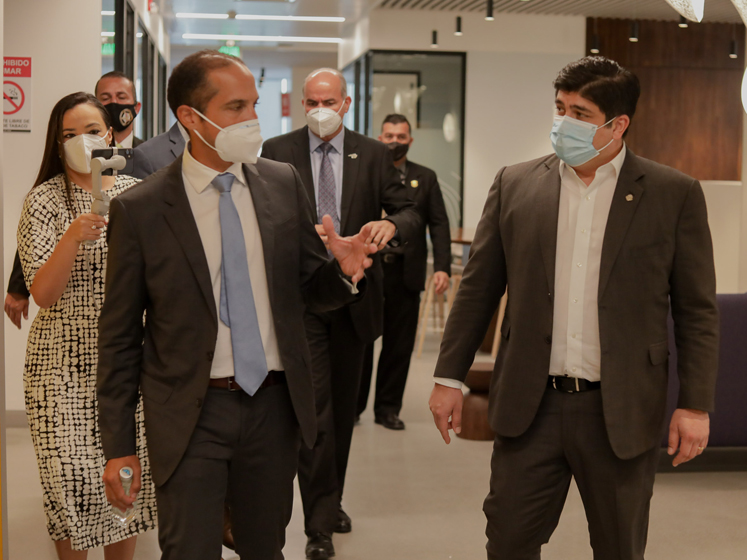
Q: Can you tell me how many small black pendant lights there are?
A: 7